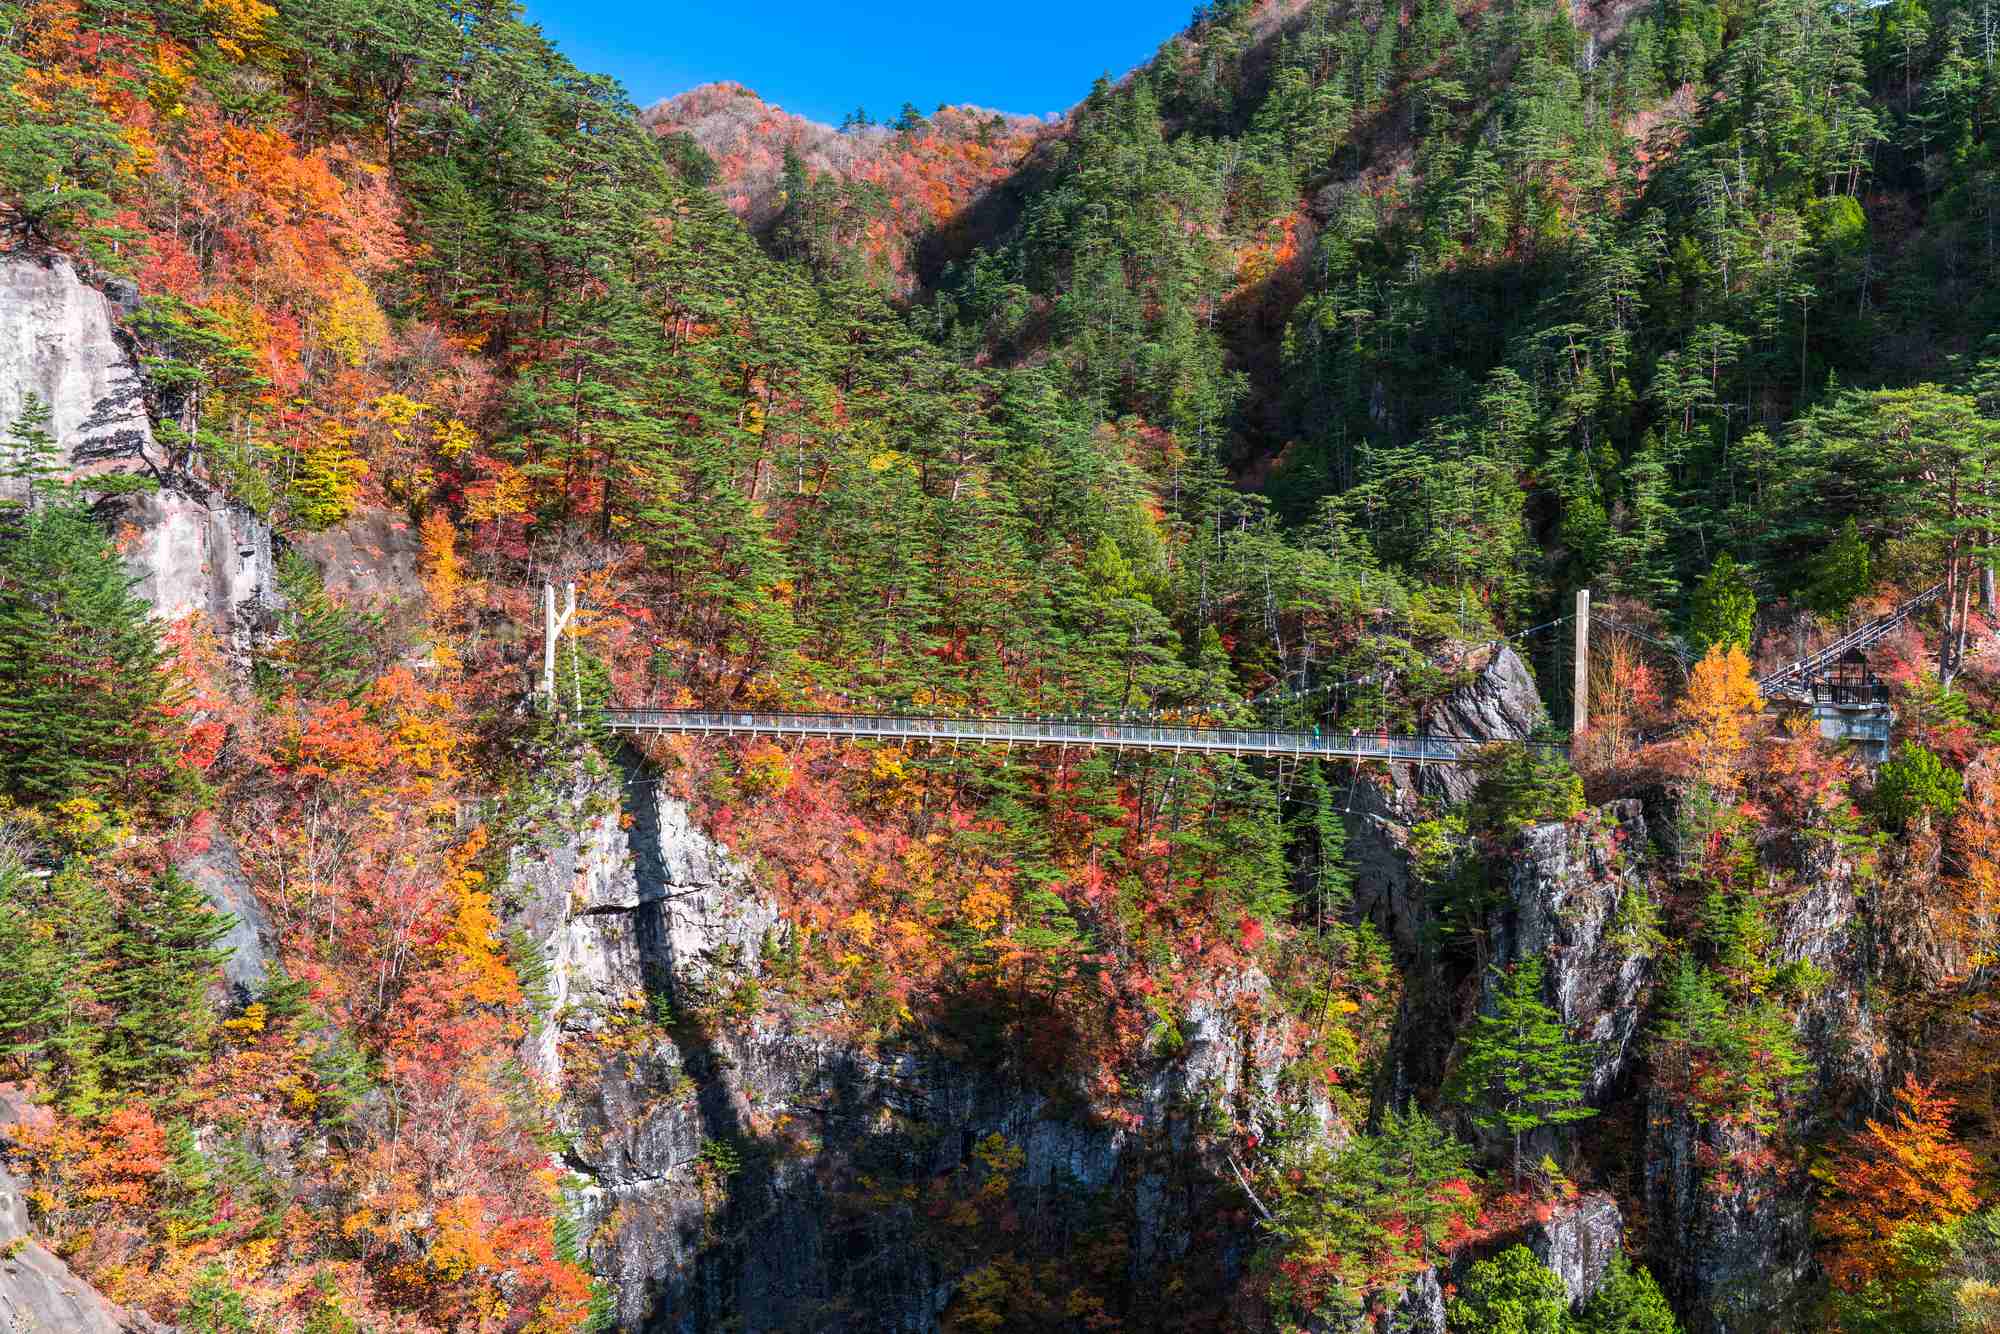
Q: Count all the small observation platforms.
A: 1